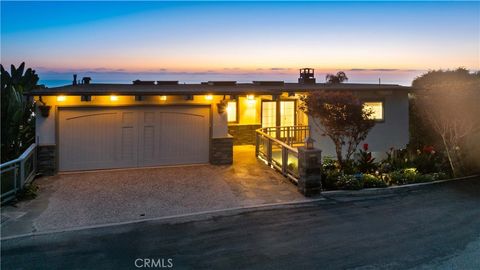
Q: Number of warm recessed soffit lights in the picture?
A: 5